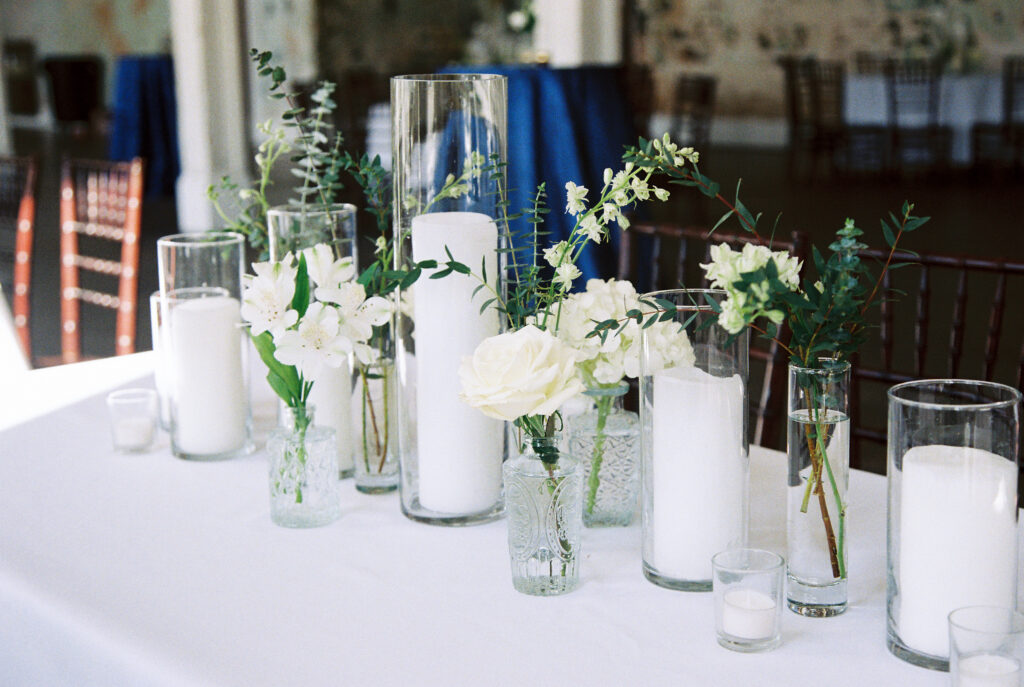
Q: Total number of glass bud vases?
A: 5